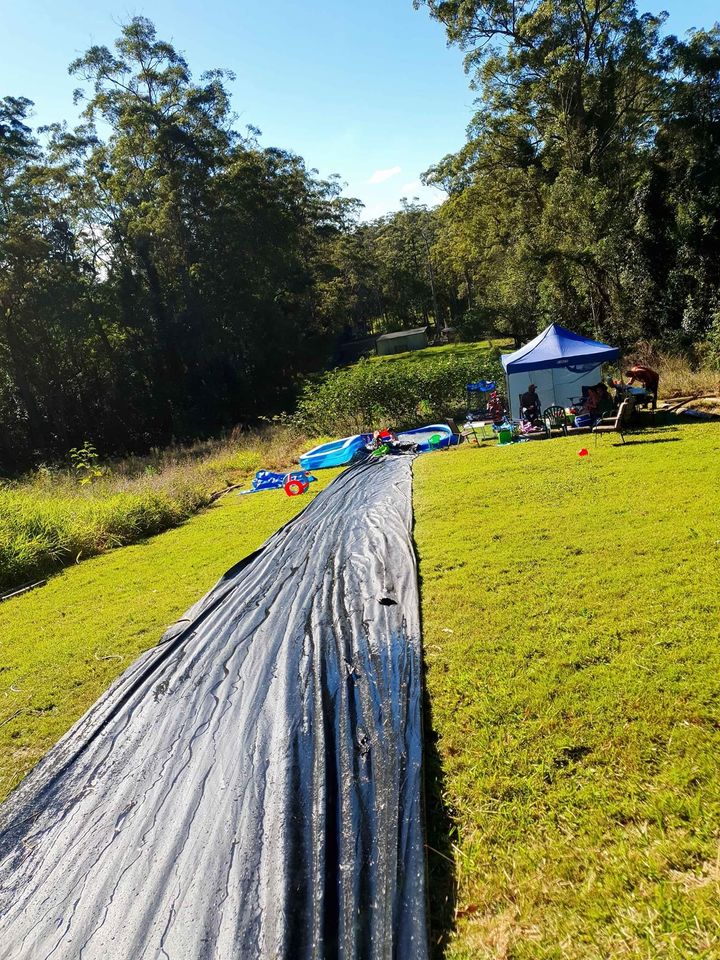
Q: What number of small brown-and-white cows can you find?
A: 0